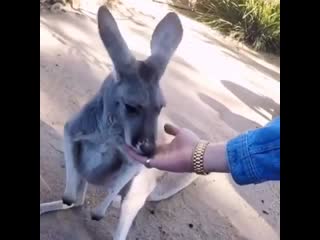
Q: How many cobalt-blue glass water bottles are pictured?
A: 0